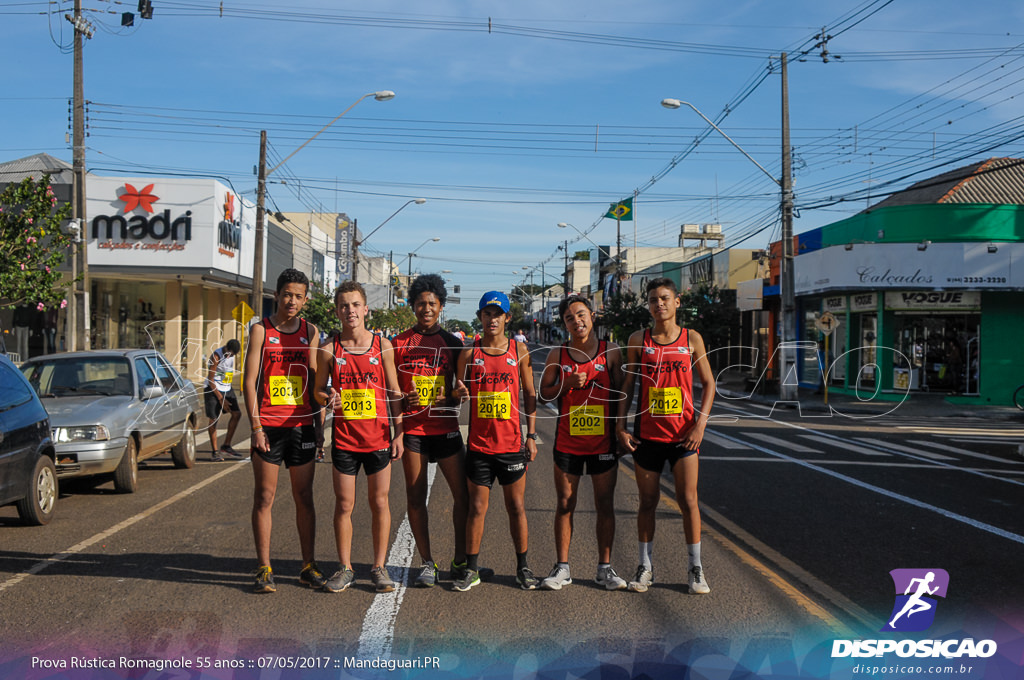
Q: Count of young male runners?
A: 6